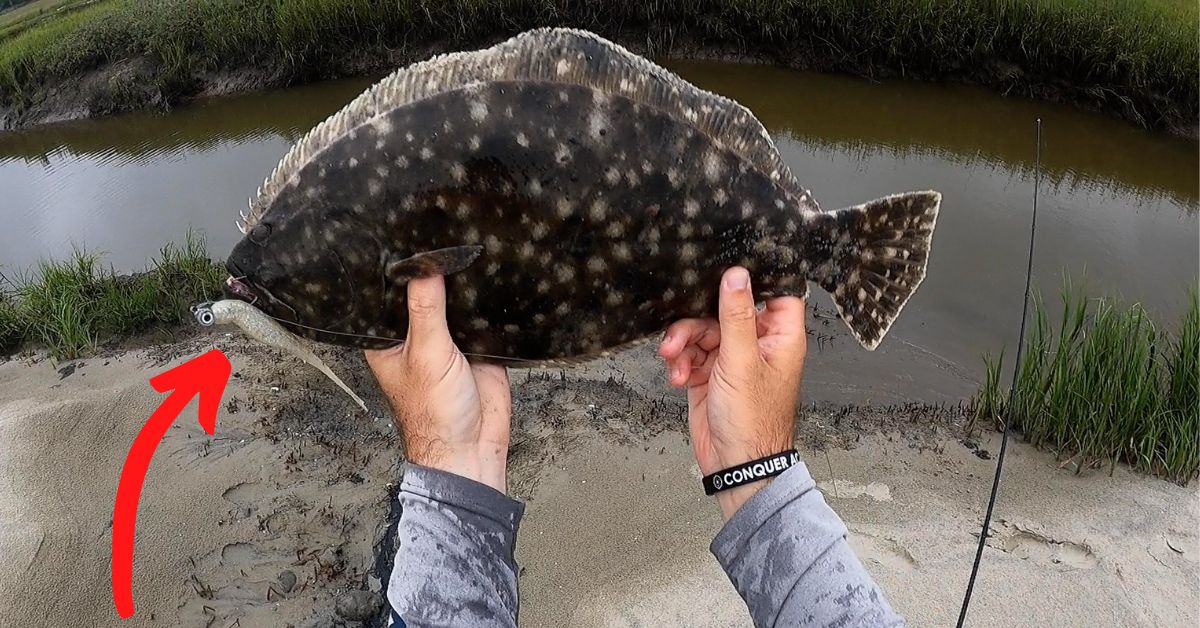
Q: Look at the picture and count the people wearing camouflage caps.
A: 0